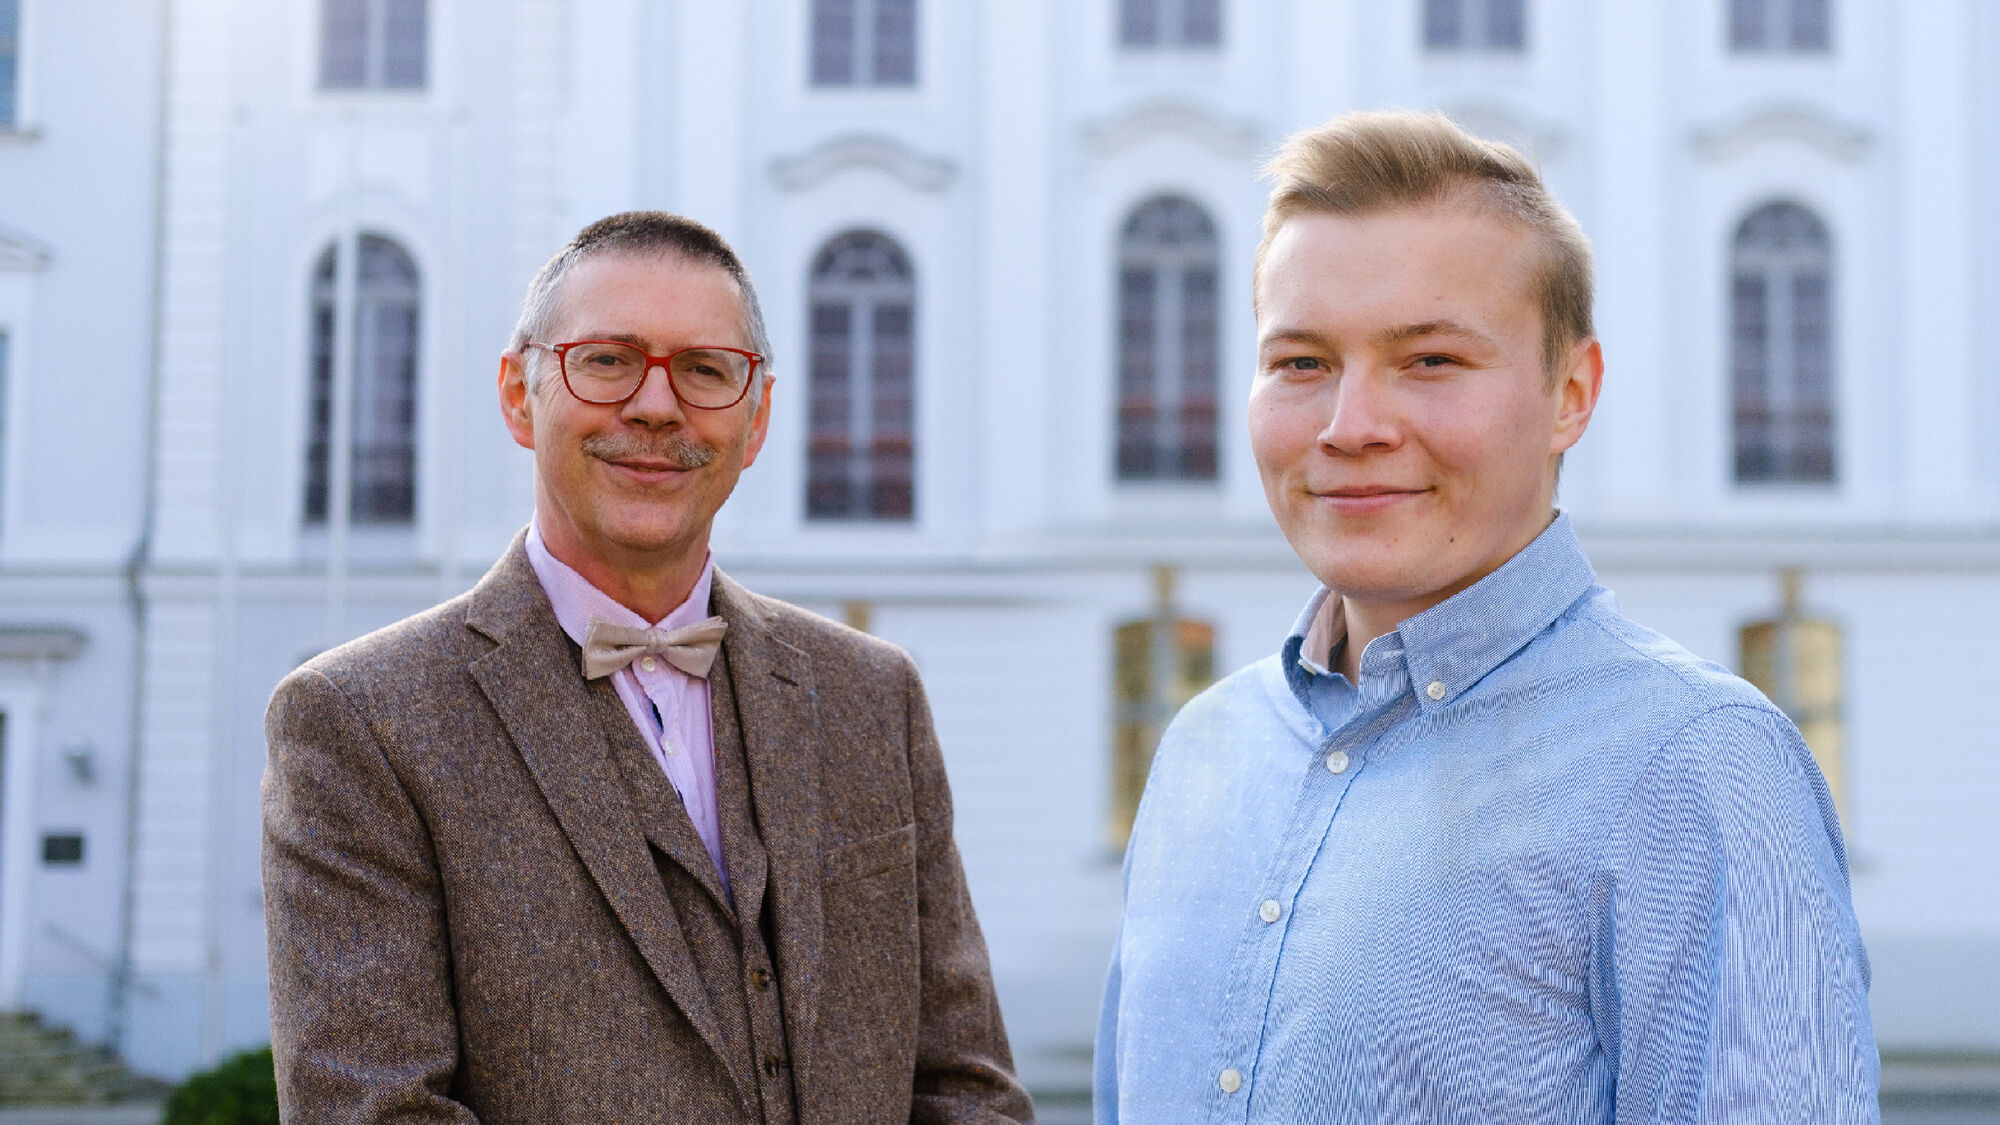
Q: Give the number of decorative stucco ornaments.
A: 4